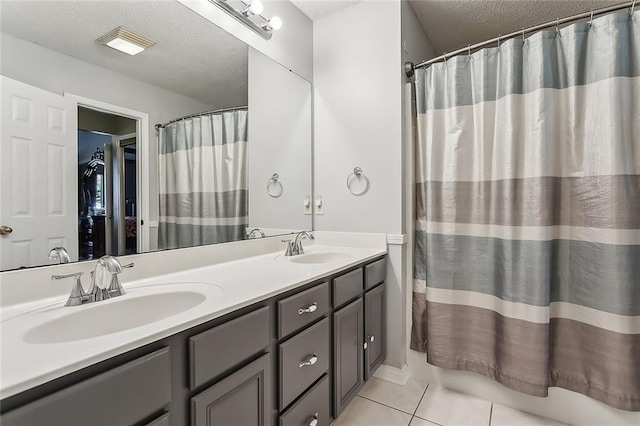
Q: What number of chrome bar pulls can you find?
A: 3